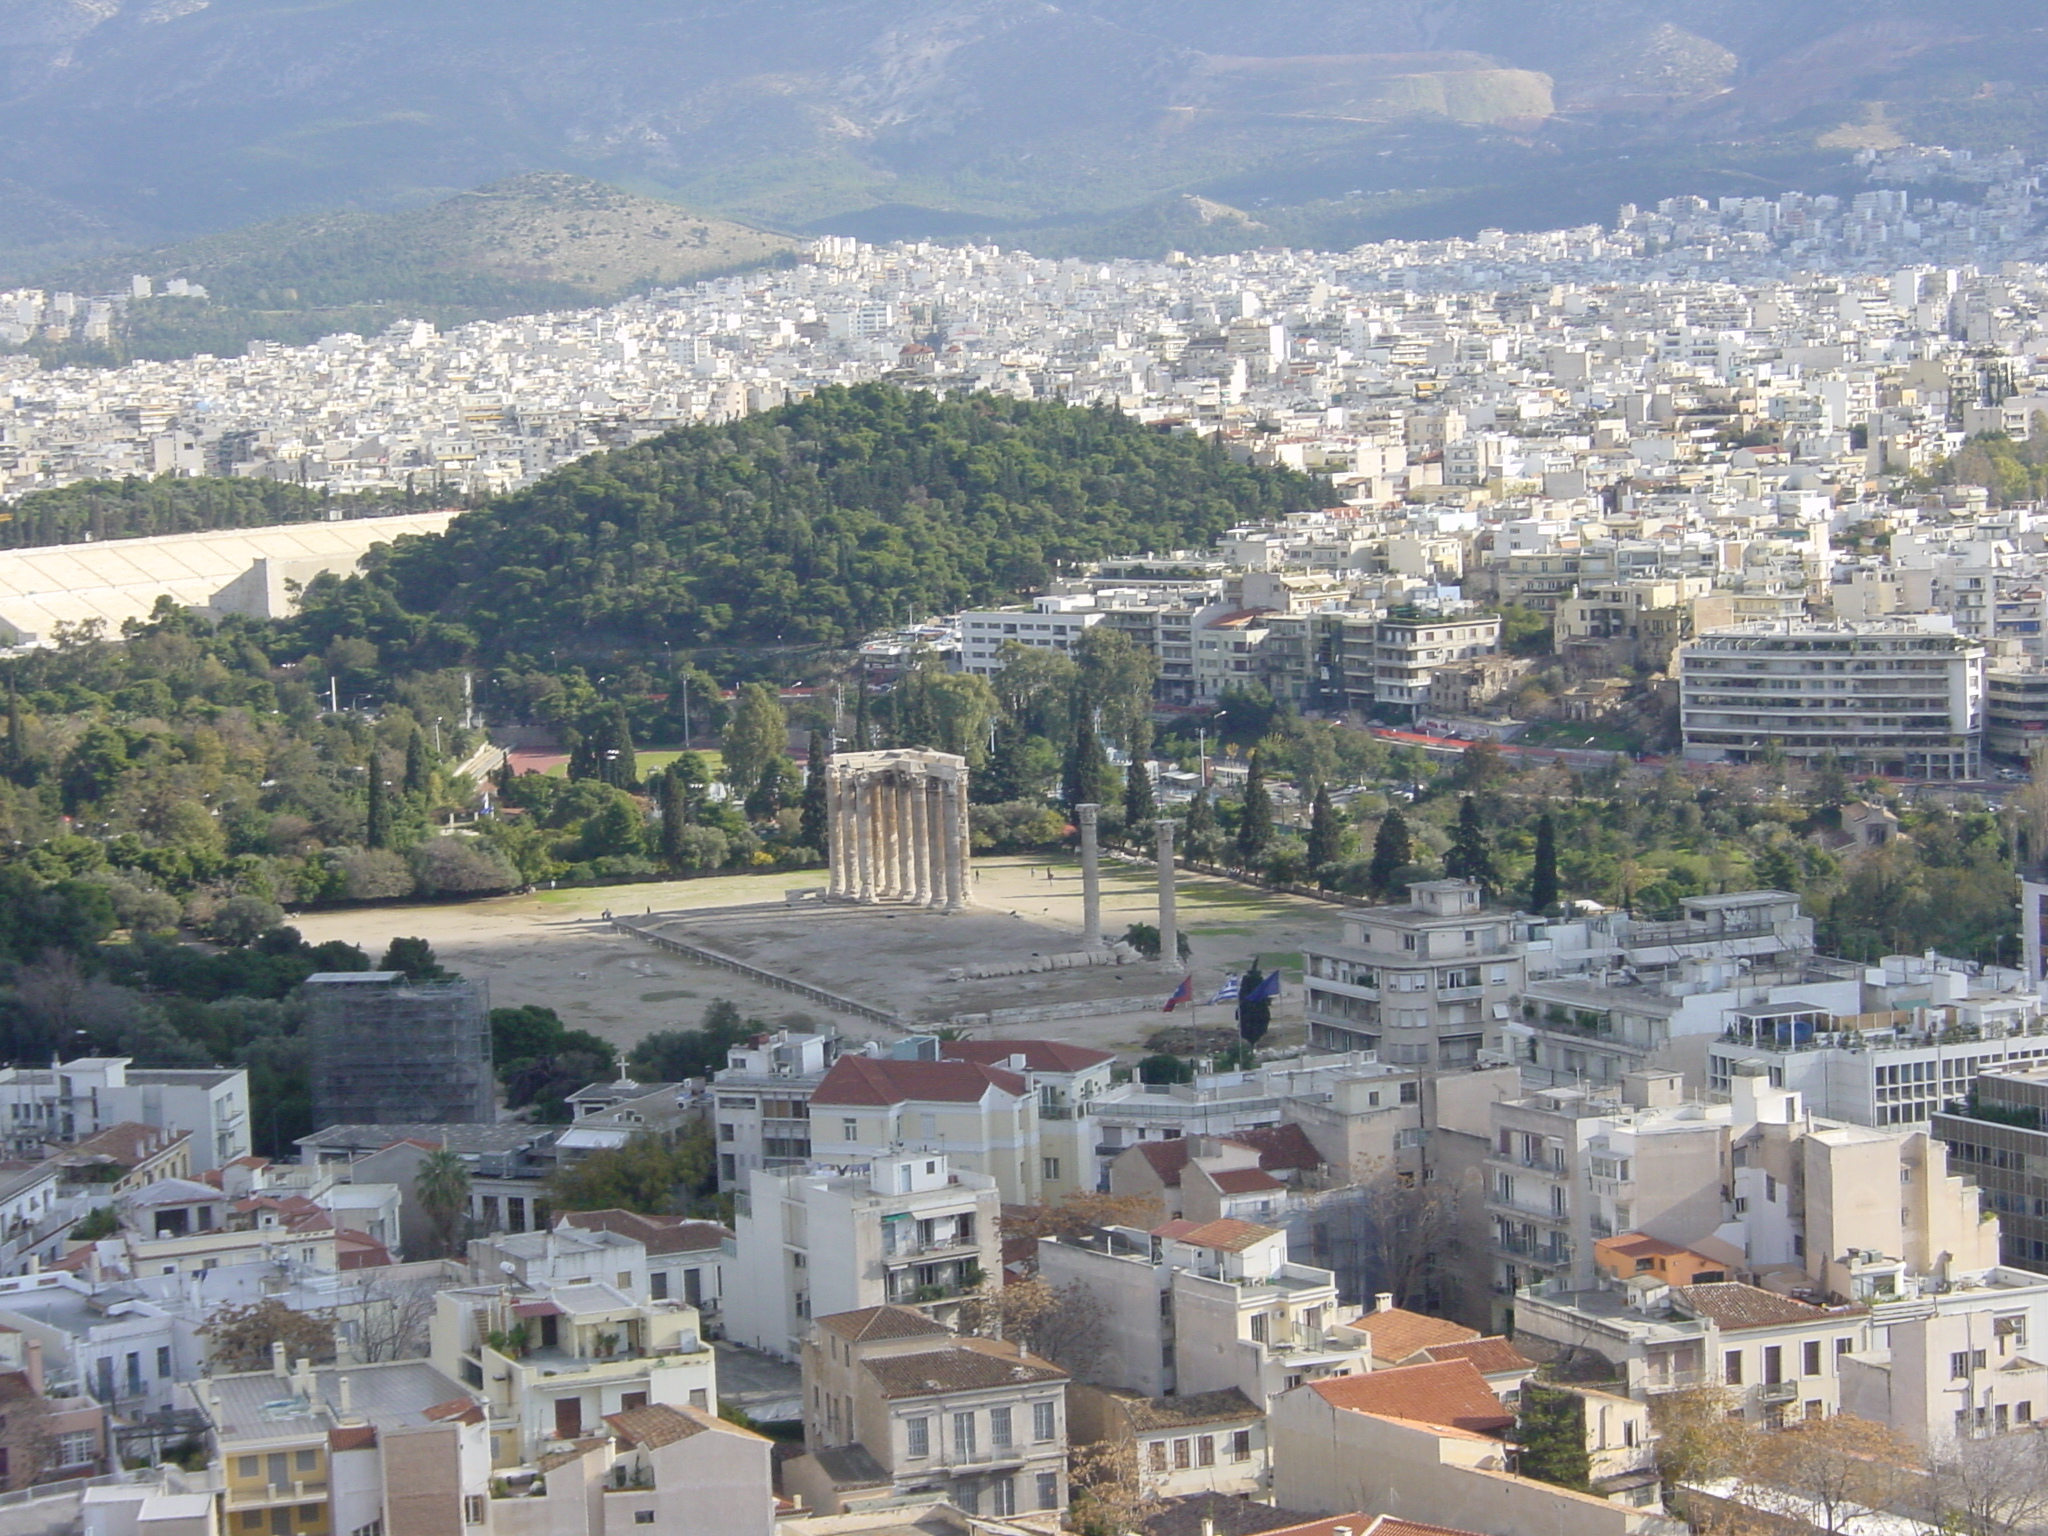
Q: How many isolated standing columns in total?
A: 2